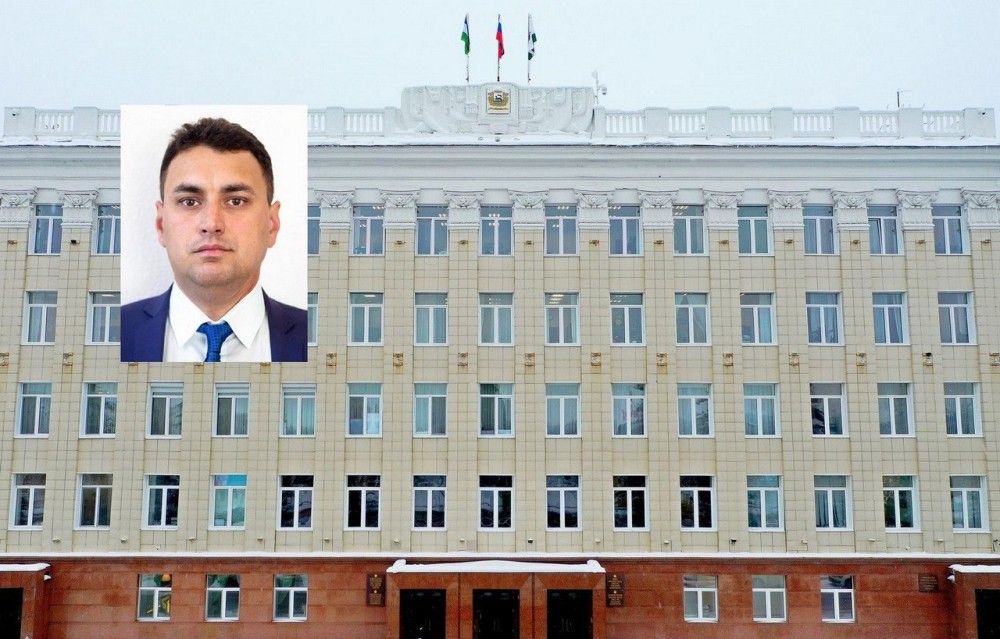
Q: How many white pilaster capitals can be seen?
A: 13